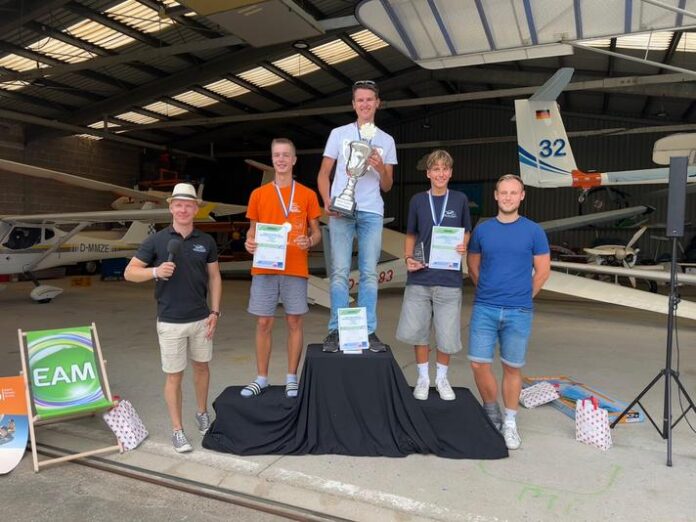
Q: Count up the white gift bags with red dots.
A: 3